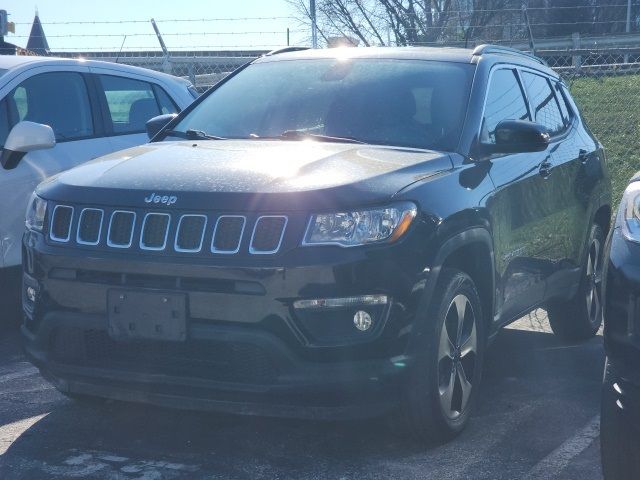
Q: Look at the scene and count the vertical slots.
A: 7